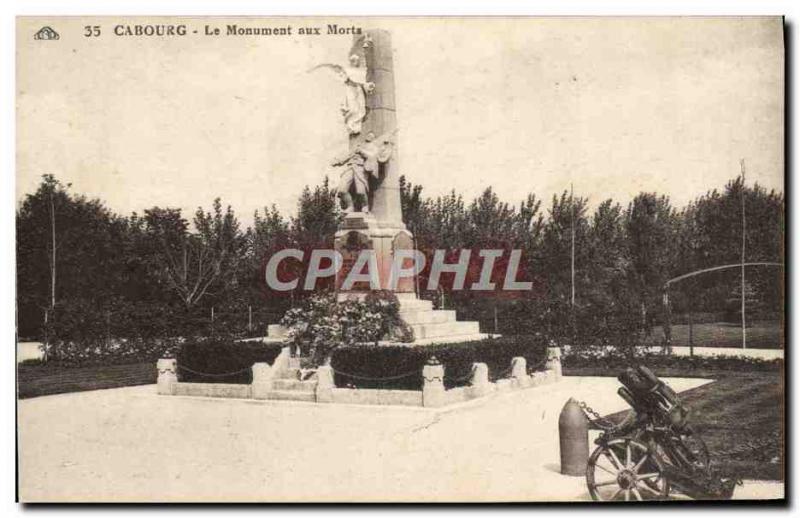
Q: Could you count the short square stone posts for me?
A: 7